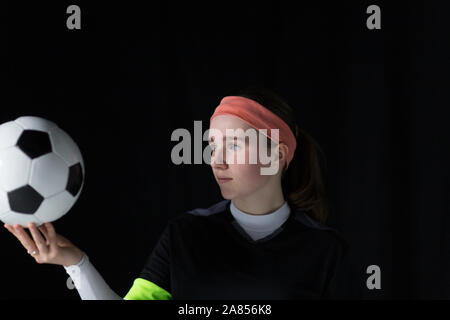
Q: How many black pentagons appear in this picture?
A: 3